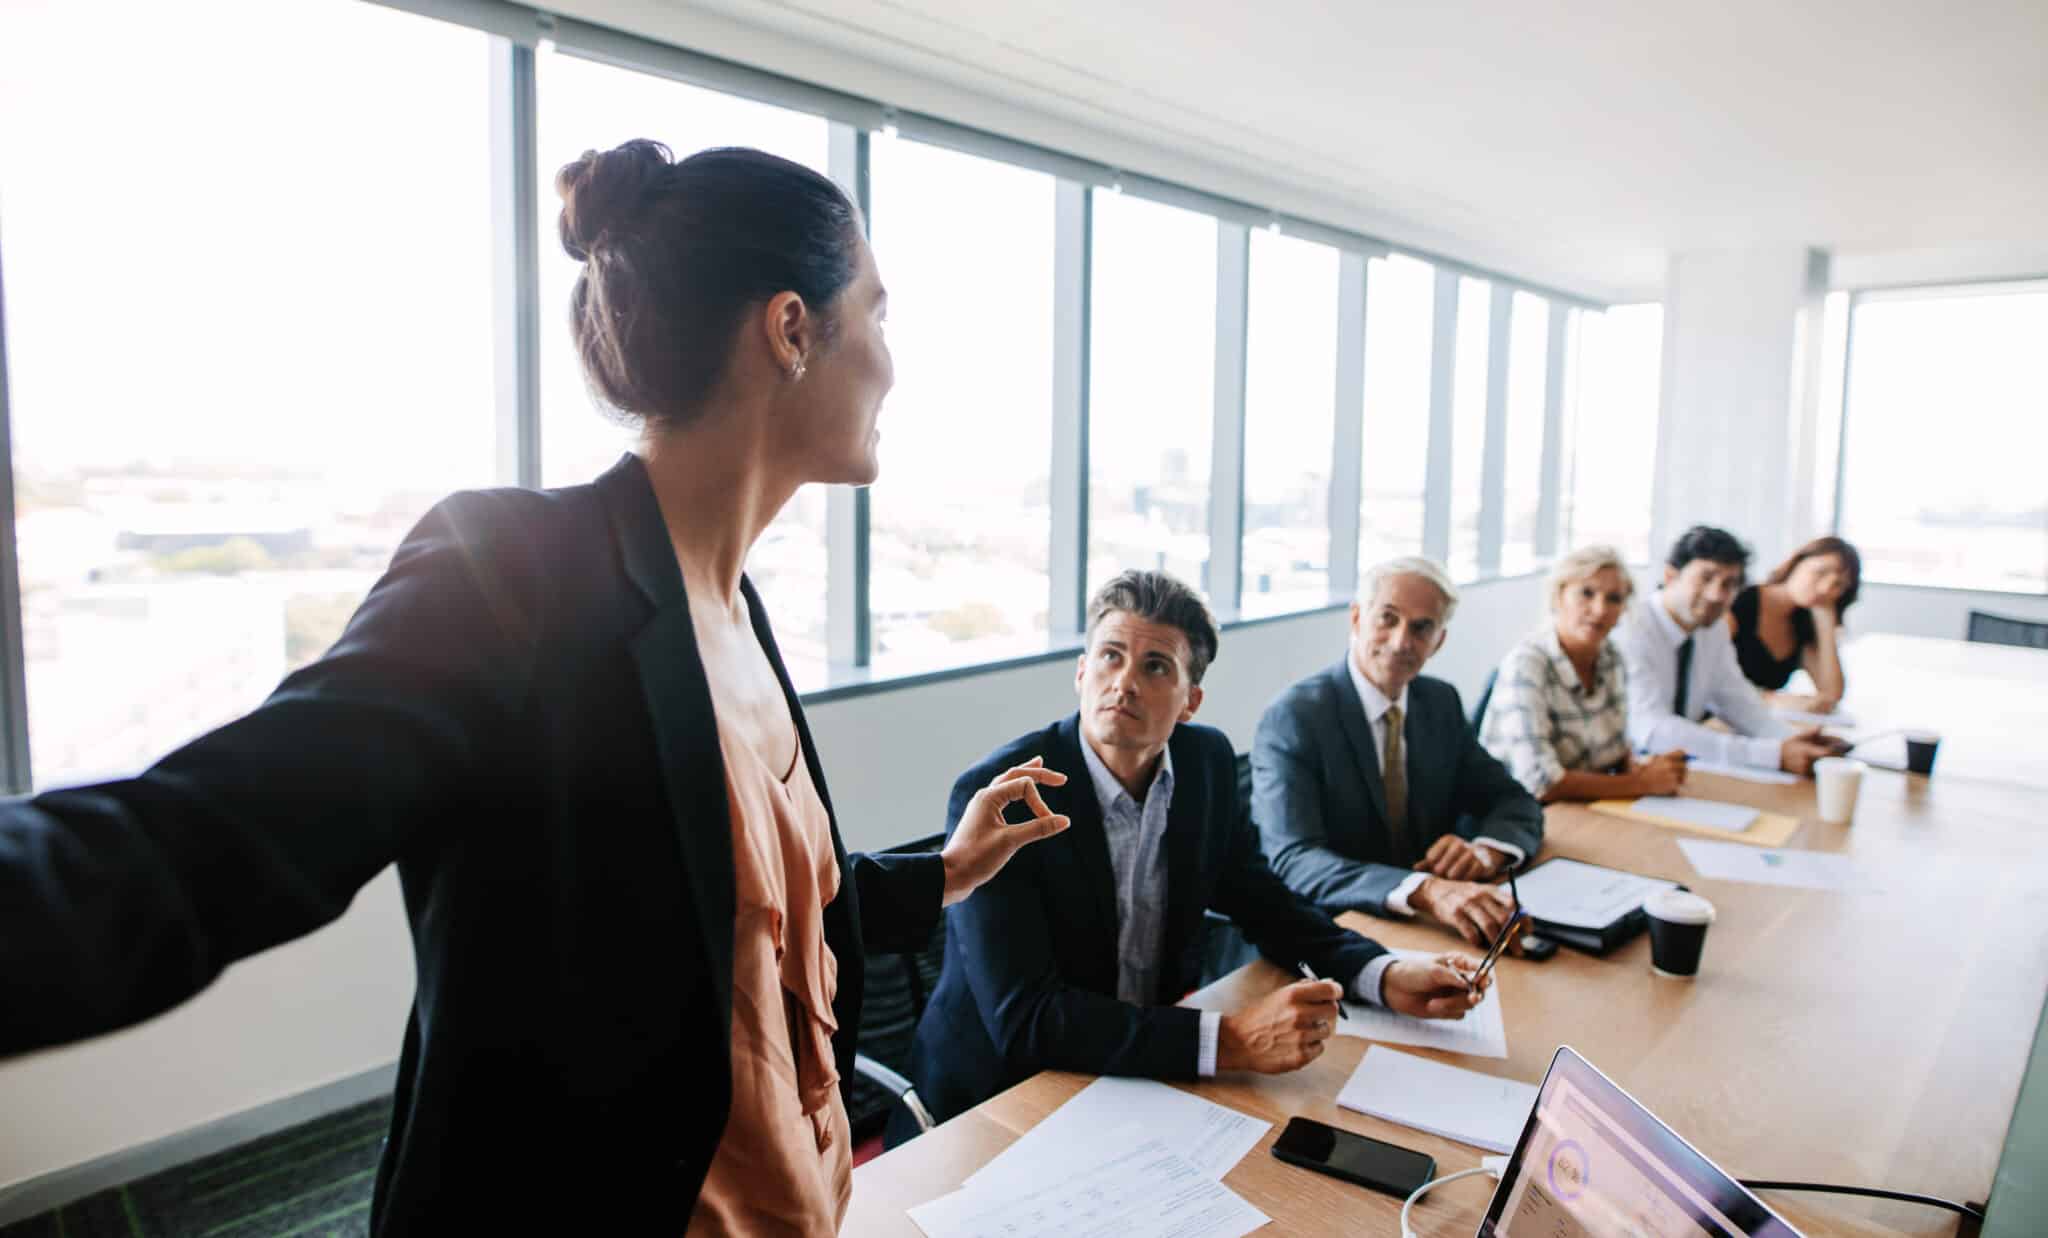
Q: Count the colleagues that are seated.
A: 5